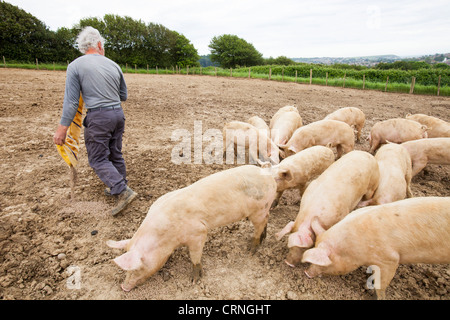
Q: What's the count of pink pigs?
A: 13